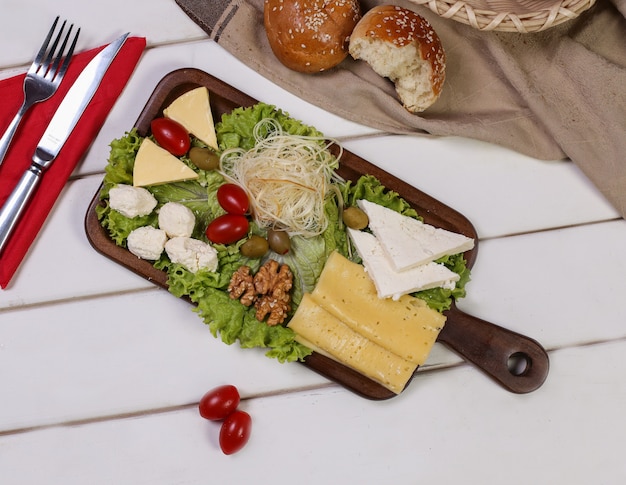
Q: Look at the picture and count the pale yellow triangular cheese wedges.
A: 2